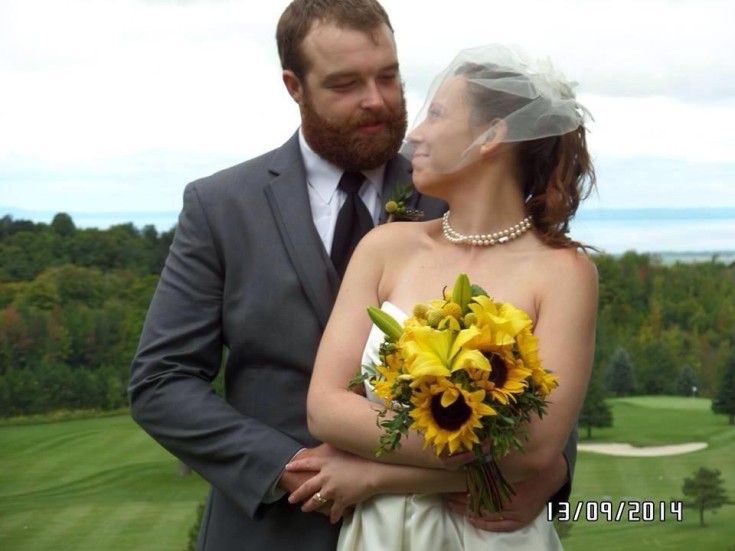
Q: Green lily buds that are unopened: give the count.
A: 2